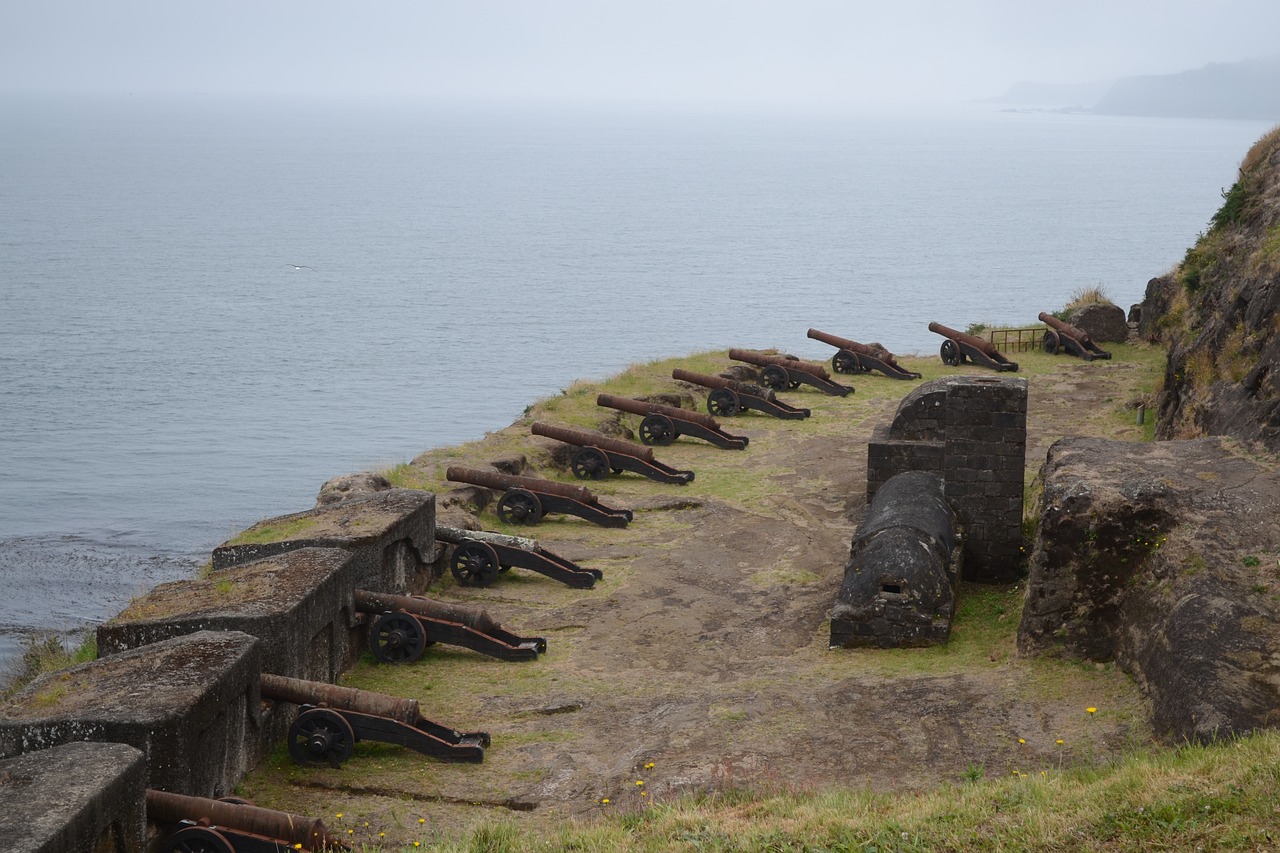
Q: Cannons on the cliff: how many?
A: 12